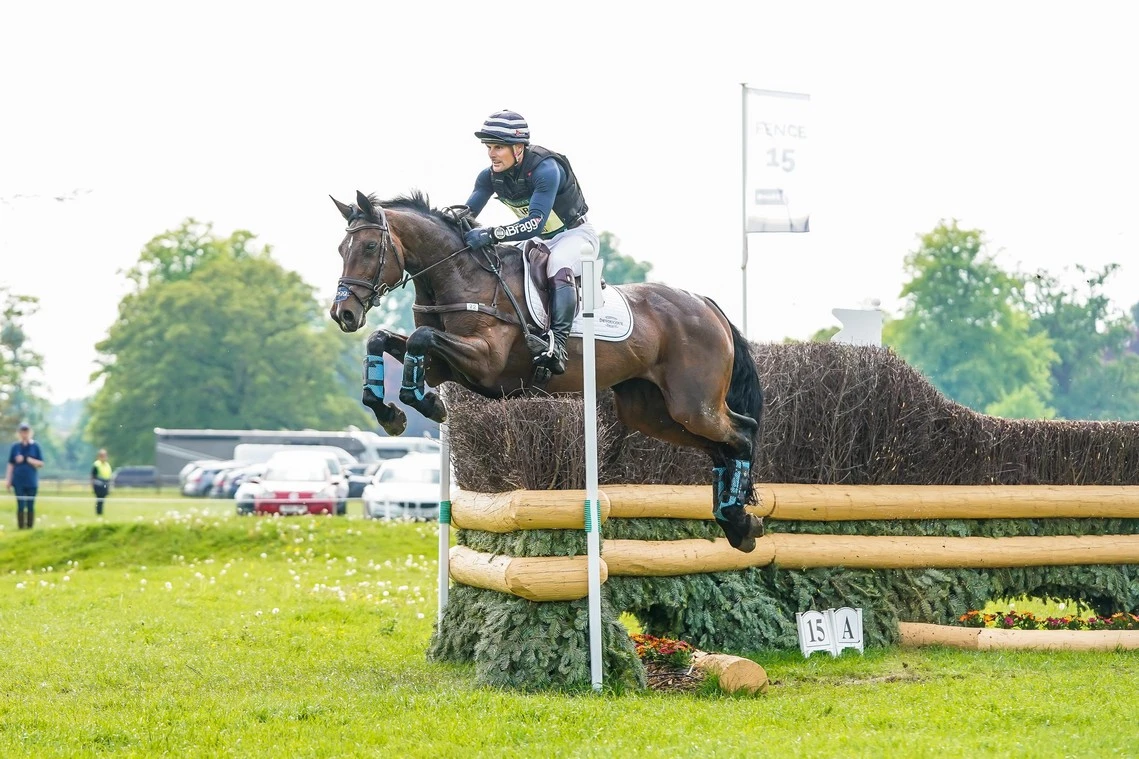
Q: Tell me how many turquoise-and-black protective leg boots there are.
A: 4